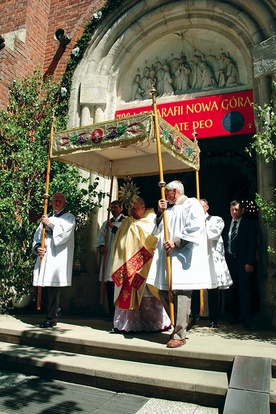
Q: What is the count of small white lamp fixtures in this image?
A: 3